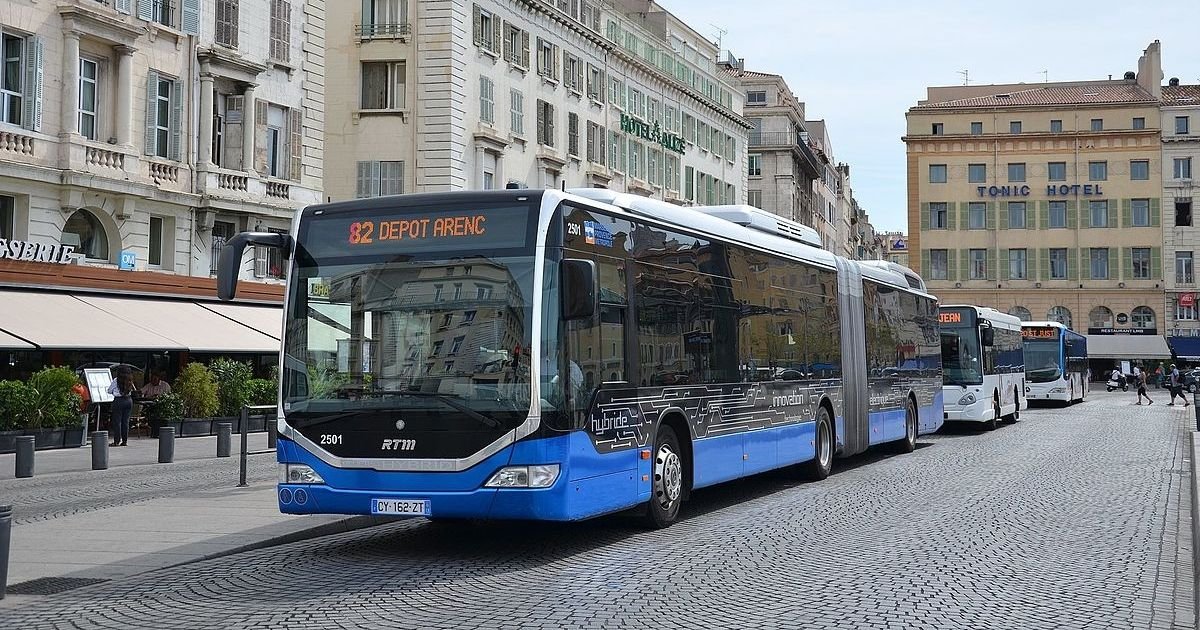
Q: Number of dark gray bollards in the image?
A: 6